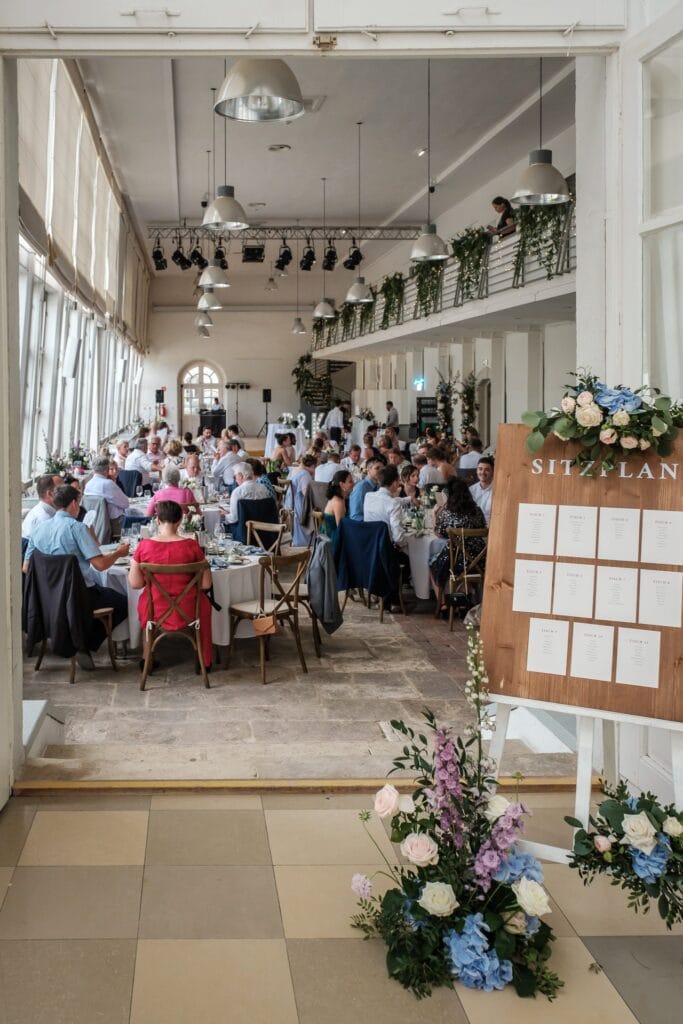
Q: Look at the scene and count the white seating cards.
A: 11